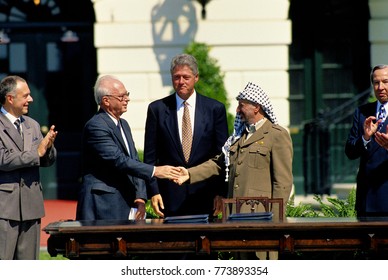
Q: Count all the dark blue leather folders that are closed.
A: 2